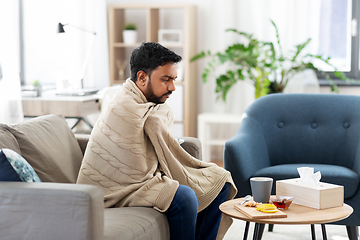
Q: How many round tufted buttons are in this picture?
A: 3